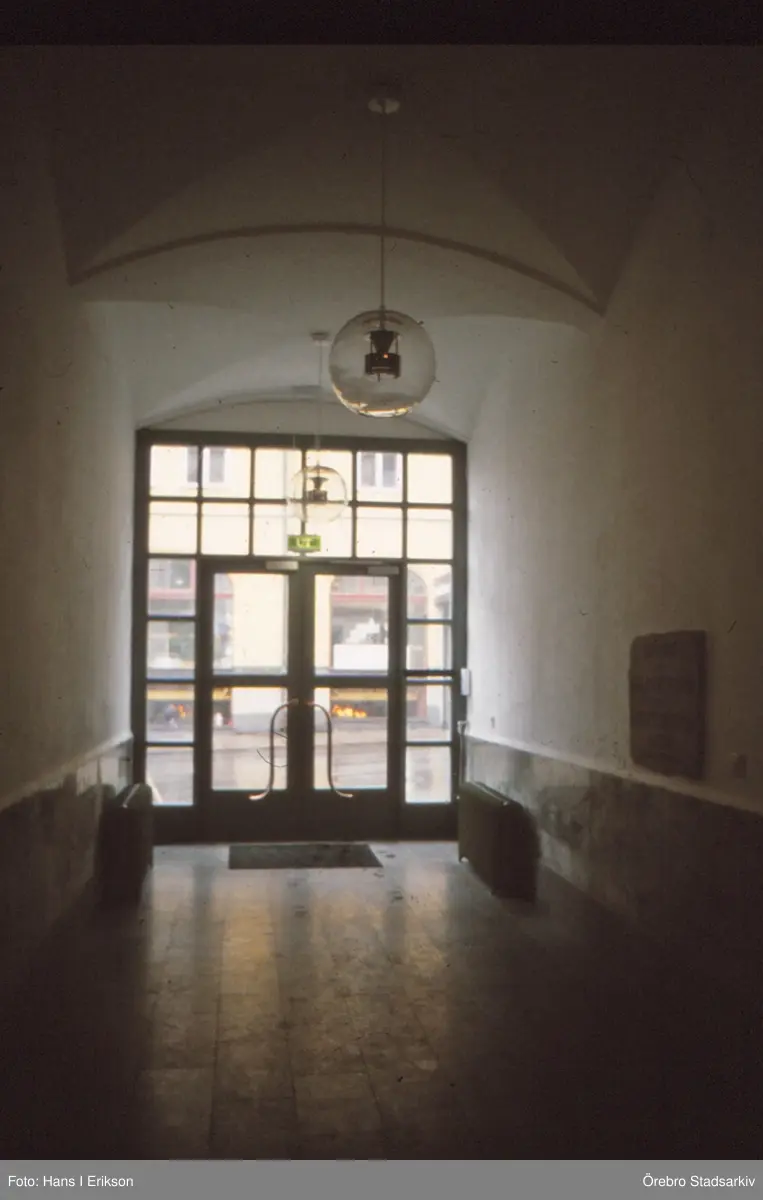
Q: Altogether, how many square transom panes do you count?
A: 12